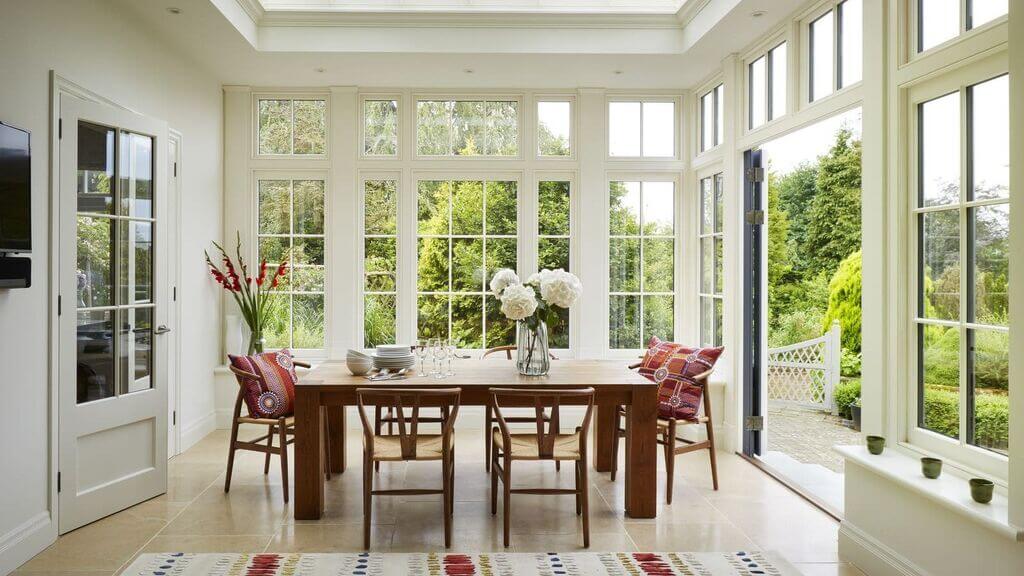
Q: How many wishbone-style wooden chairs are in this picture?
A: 6